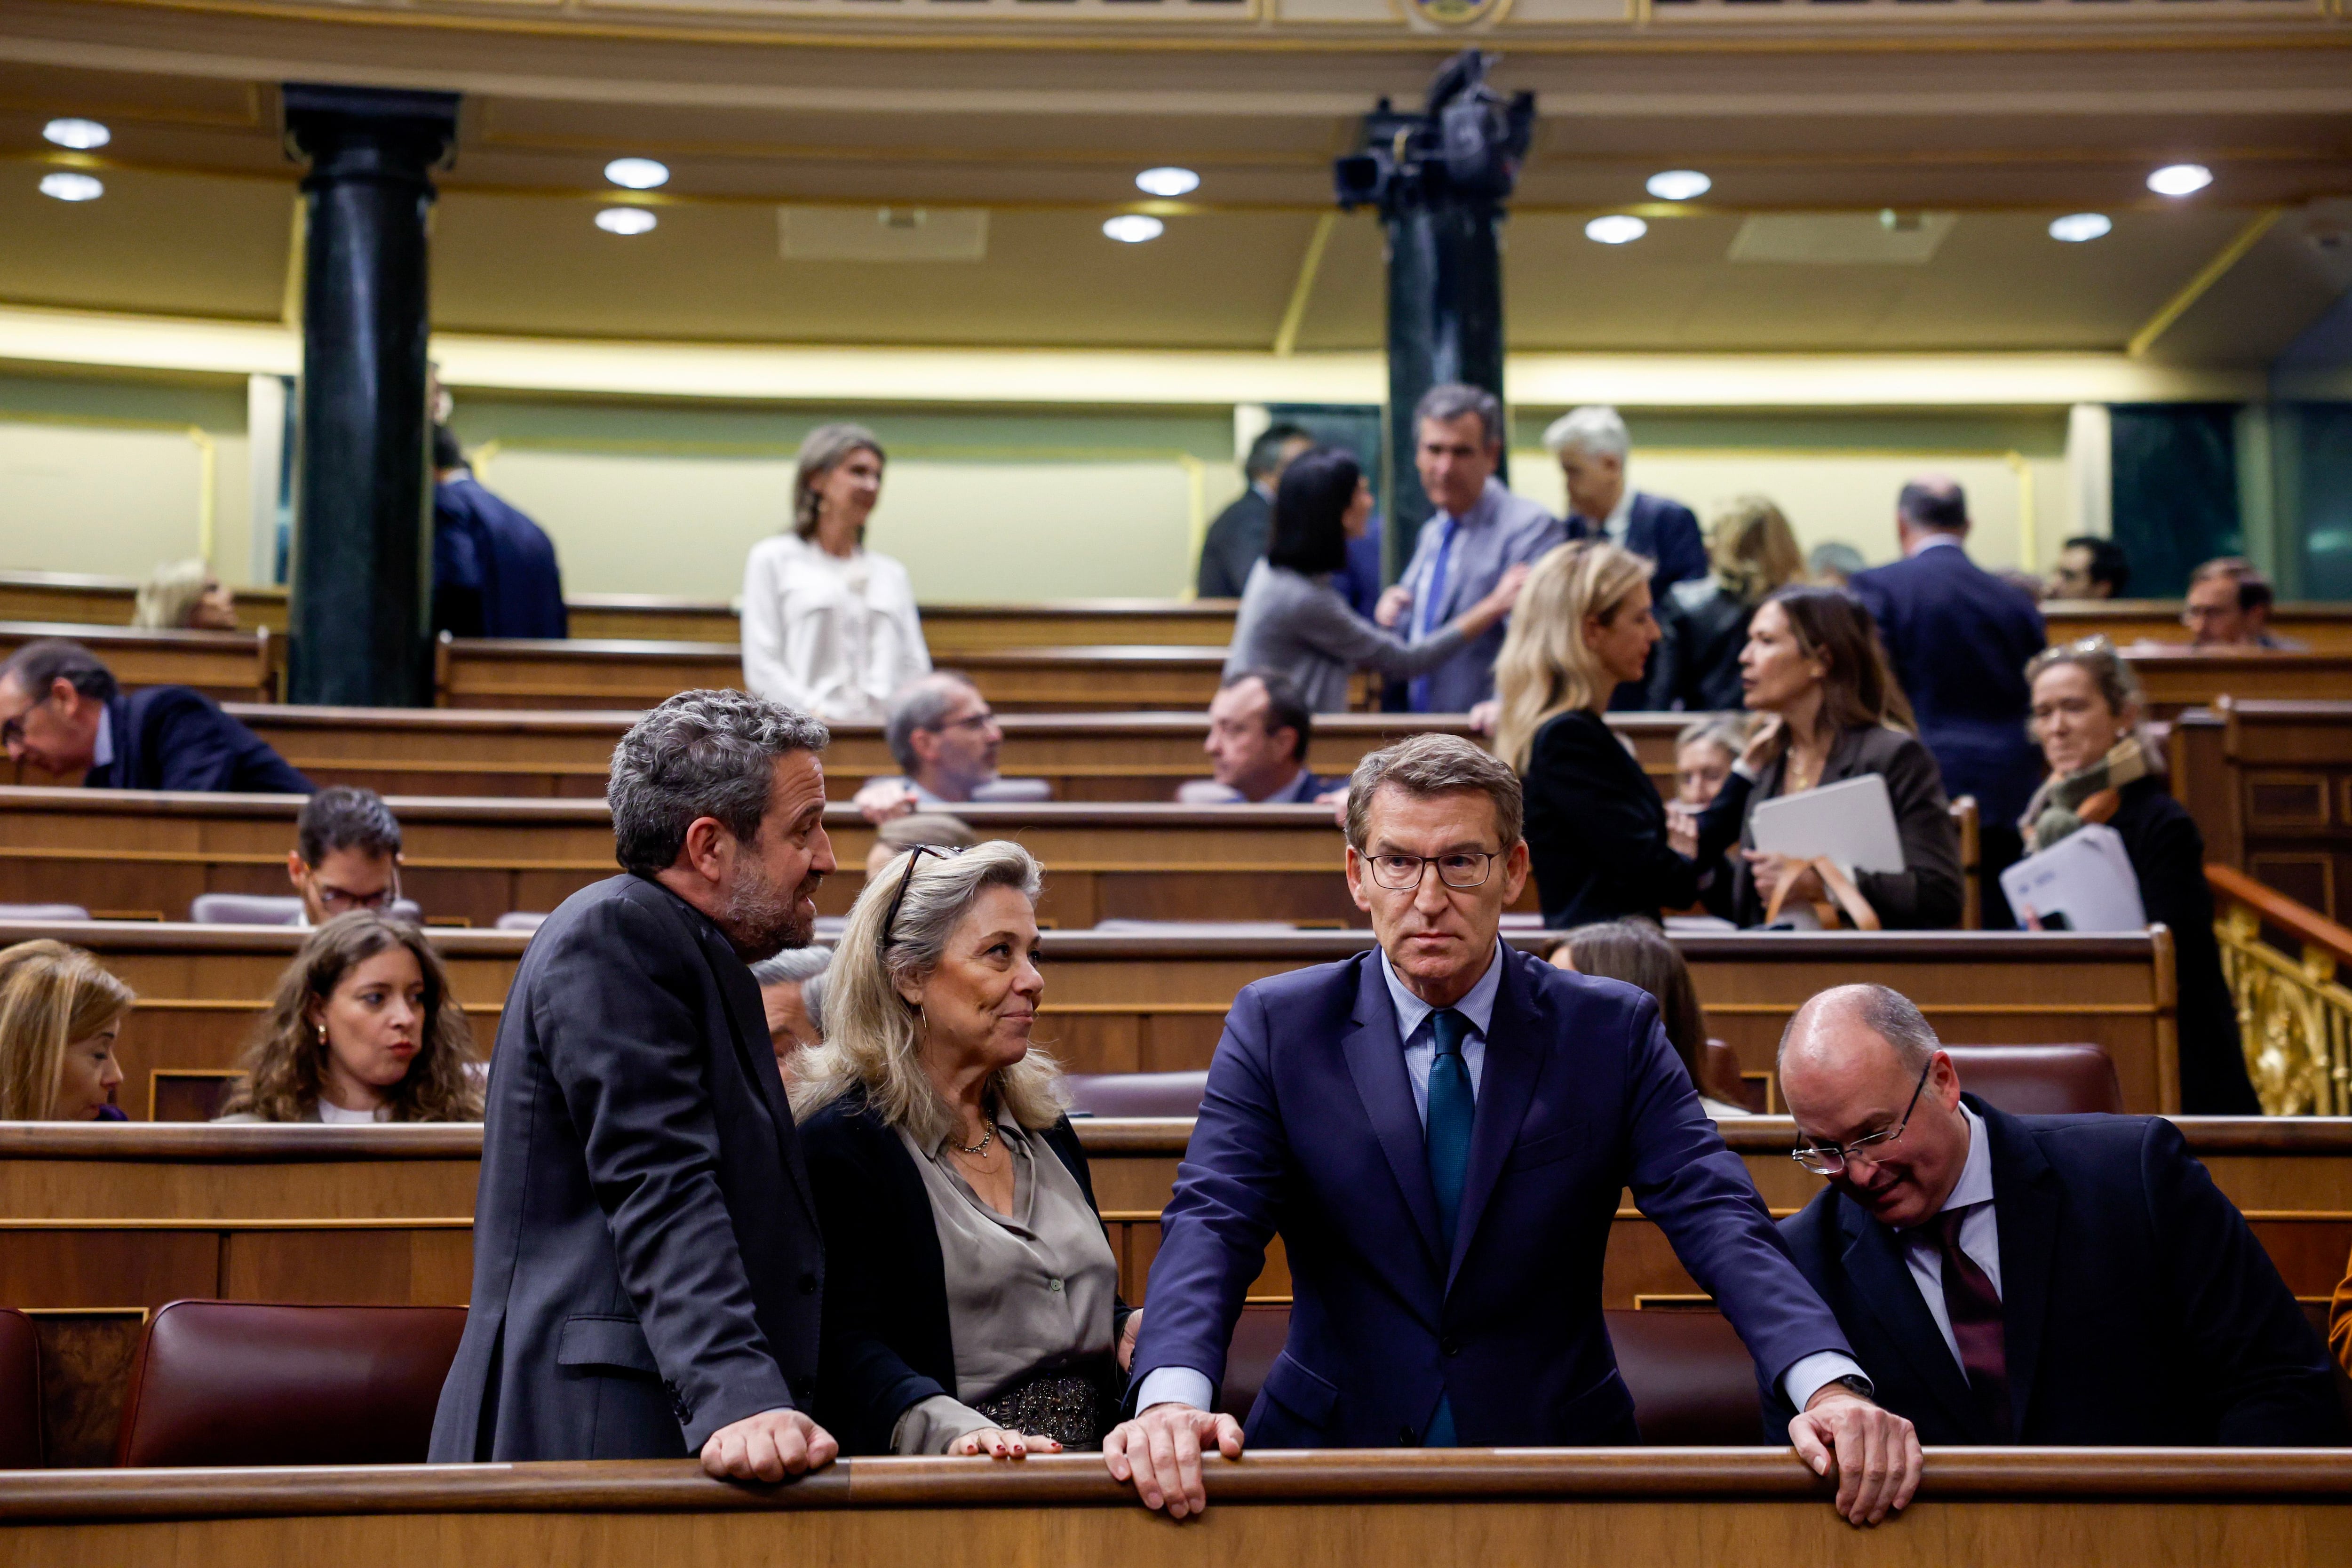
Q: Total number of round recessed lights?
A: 10